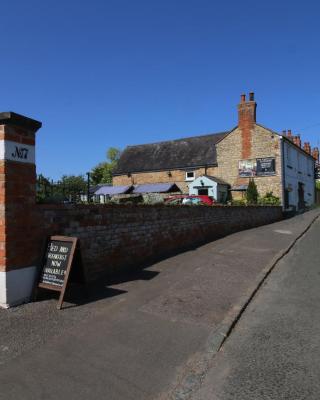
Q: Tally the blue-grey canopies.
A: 2